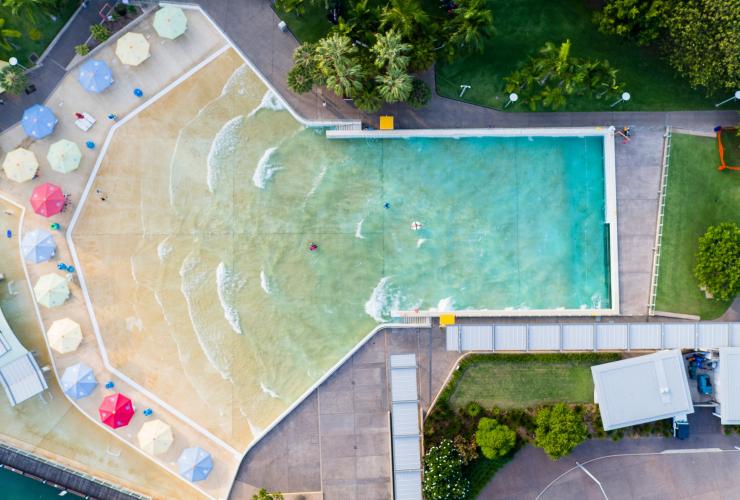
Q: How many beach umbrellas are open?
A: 14